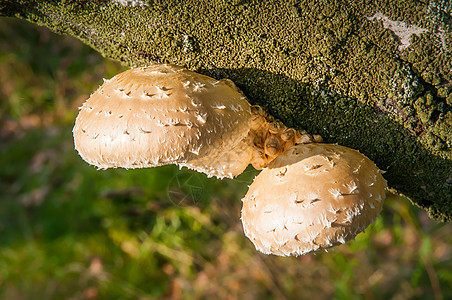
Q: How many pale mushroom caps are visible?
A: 2